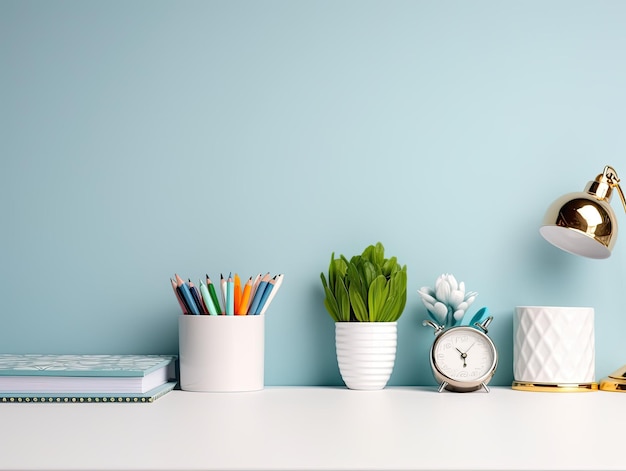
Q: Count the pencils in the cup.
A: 13